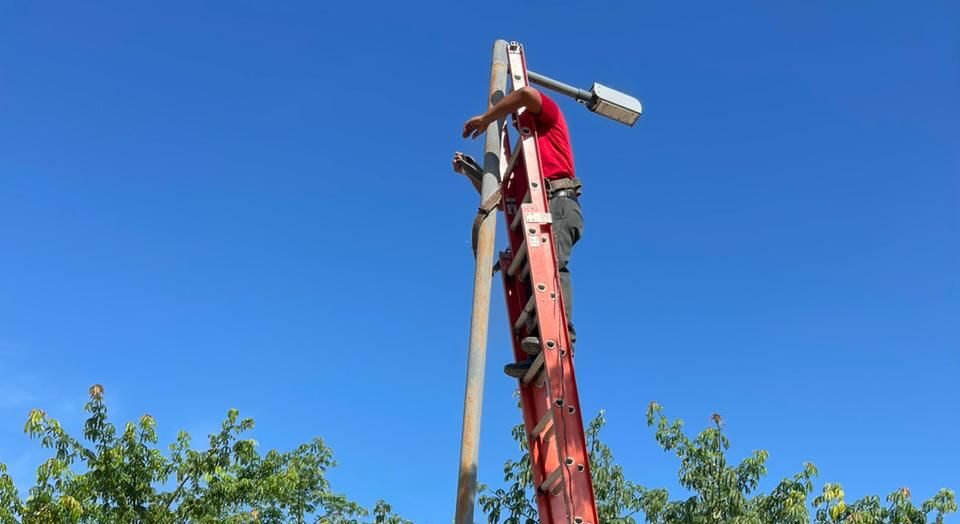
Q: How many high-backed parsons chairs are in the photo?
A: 0